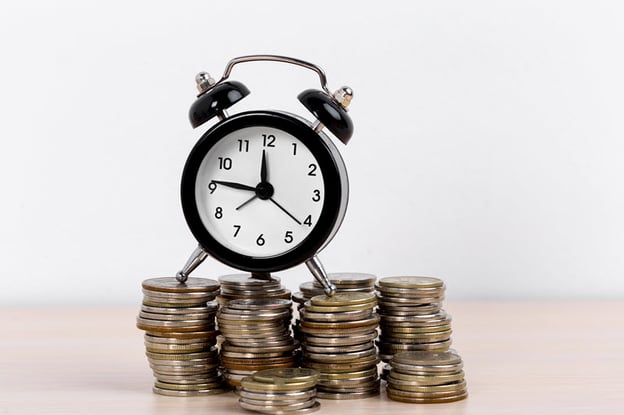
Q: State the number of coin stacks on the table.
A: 8